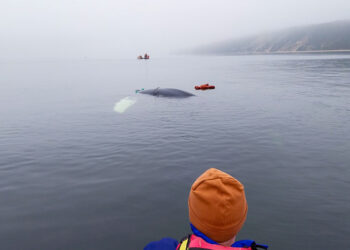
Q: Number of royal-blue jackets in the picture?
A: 1